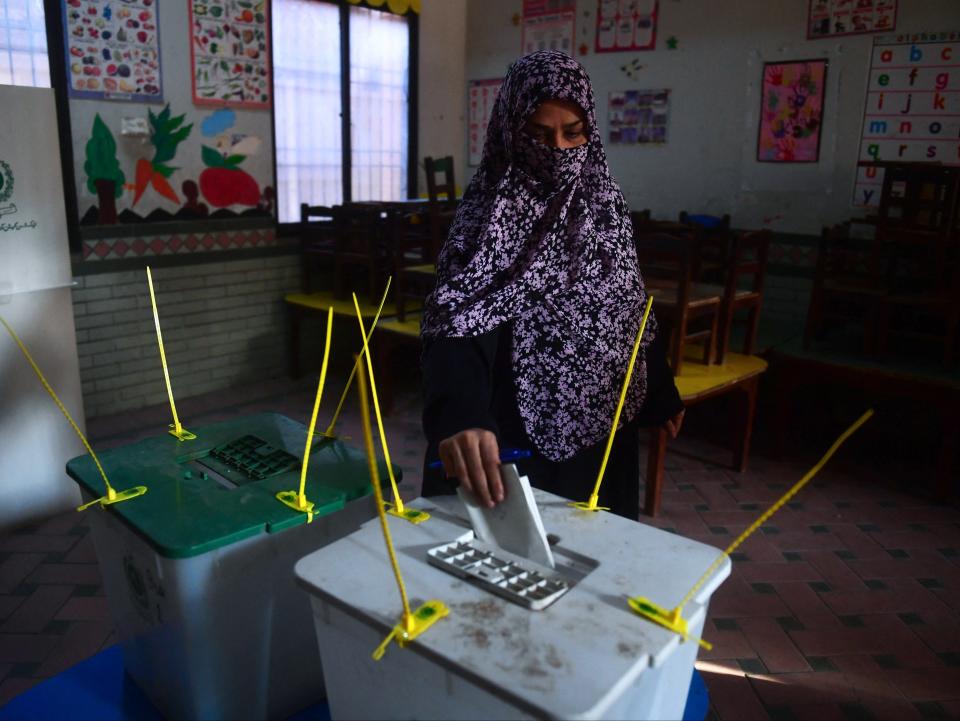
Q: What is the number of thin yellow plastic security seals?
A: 8